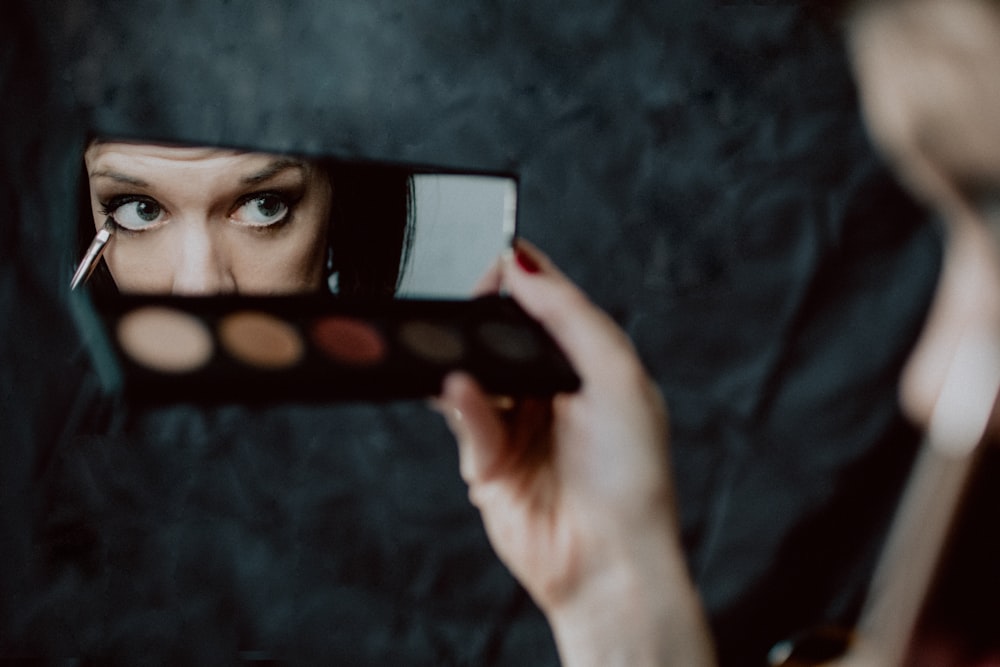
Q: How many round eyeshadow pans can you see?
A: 5